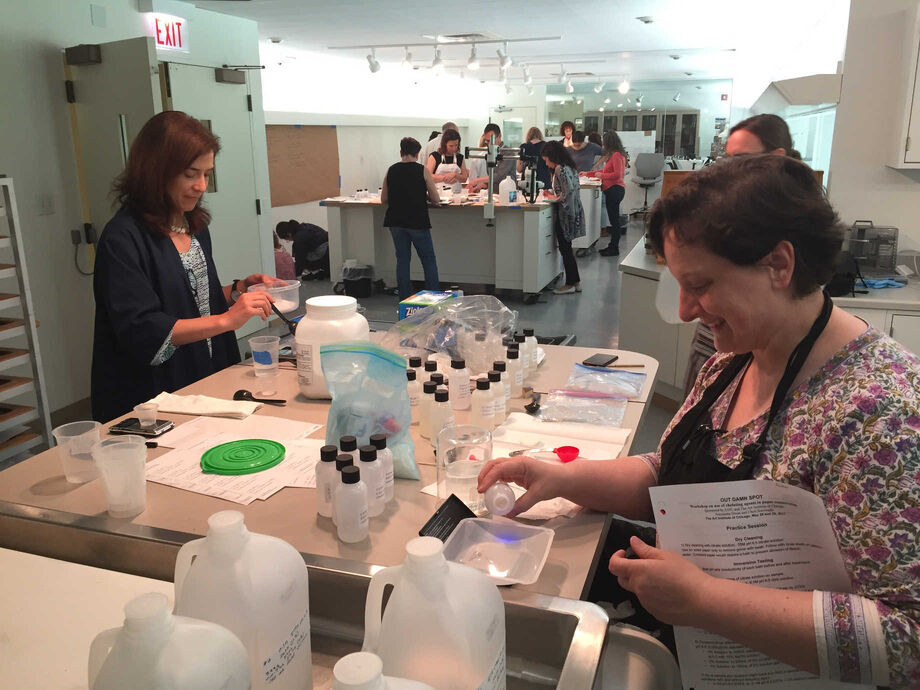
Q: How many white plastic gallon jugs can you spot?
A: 5